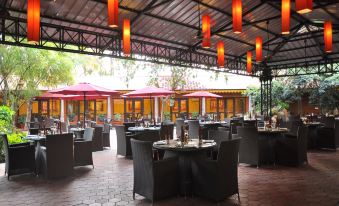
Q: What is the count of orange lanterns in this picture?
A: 11